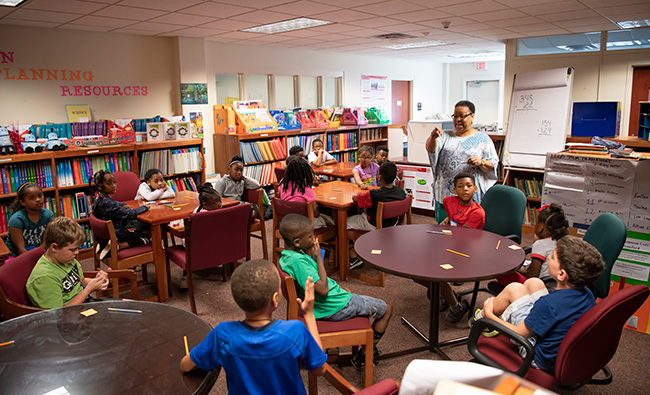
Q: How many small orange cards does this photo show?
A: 5